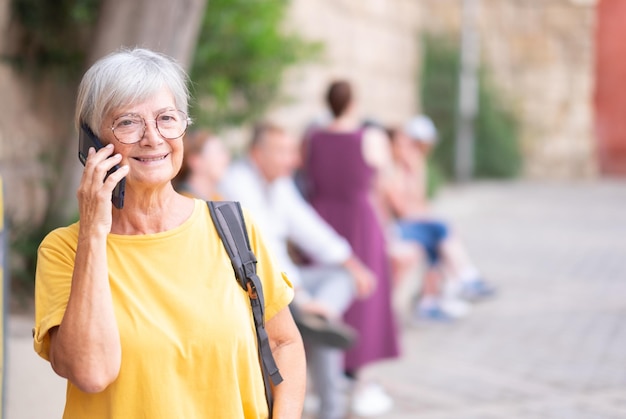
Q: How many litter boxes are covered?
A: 0